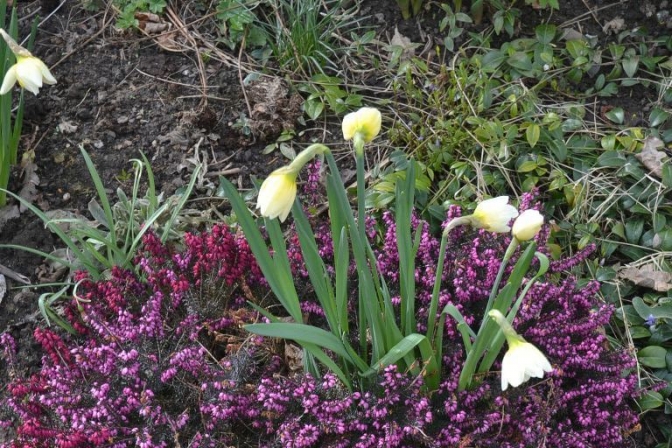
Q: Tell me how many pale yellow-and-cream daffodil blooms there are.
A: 6